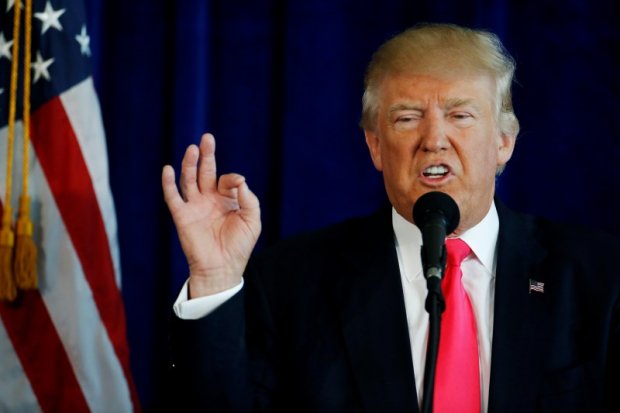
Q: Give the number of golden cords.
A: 2